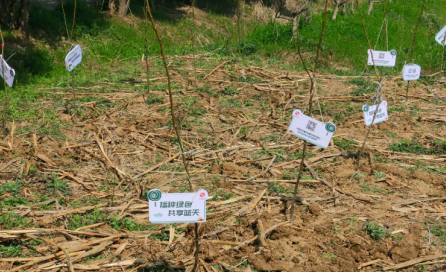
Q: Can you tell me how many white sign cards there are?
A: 8